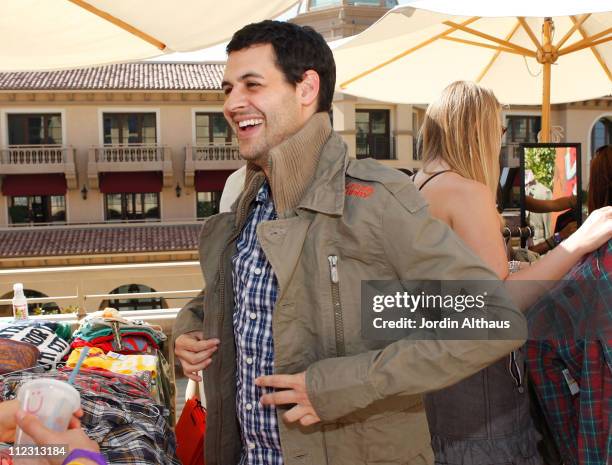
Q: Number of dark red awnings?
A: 3